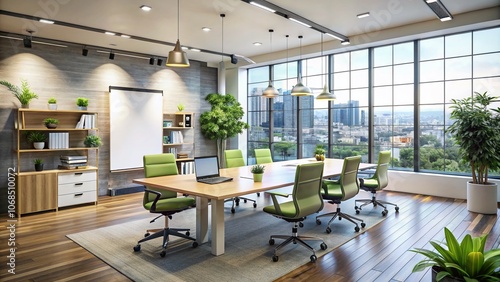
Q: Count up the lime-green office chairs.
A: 6